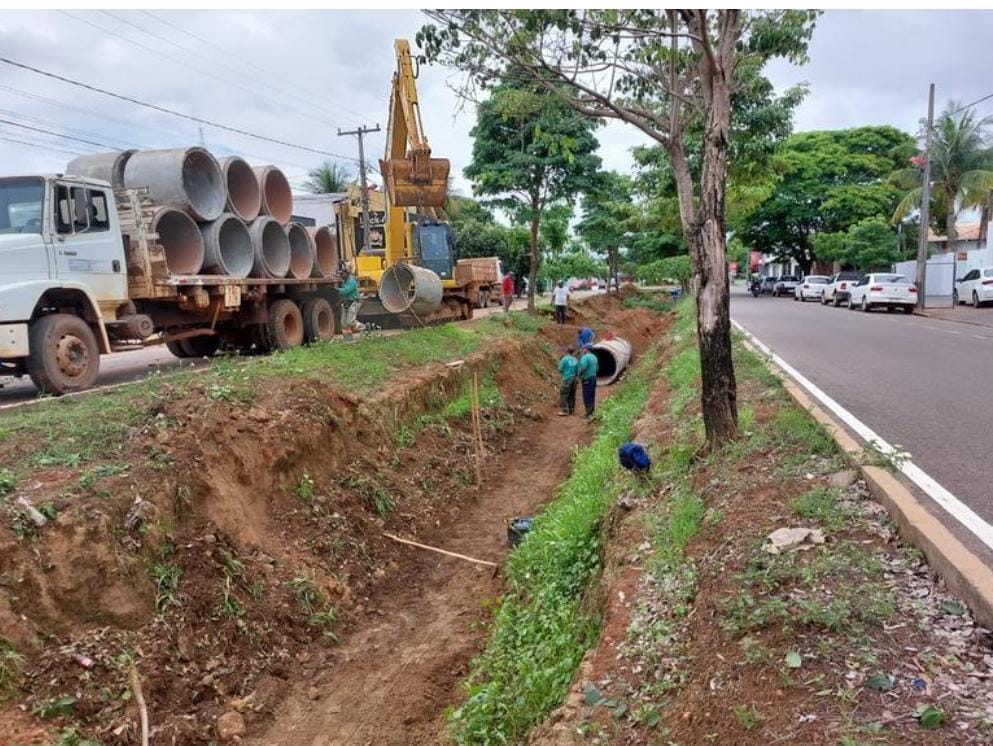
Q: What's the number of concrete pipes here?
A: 11